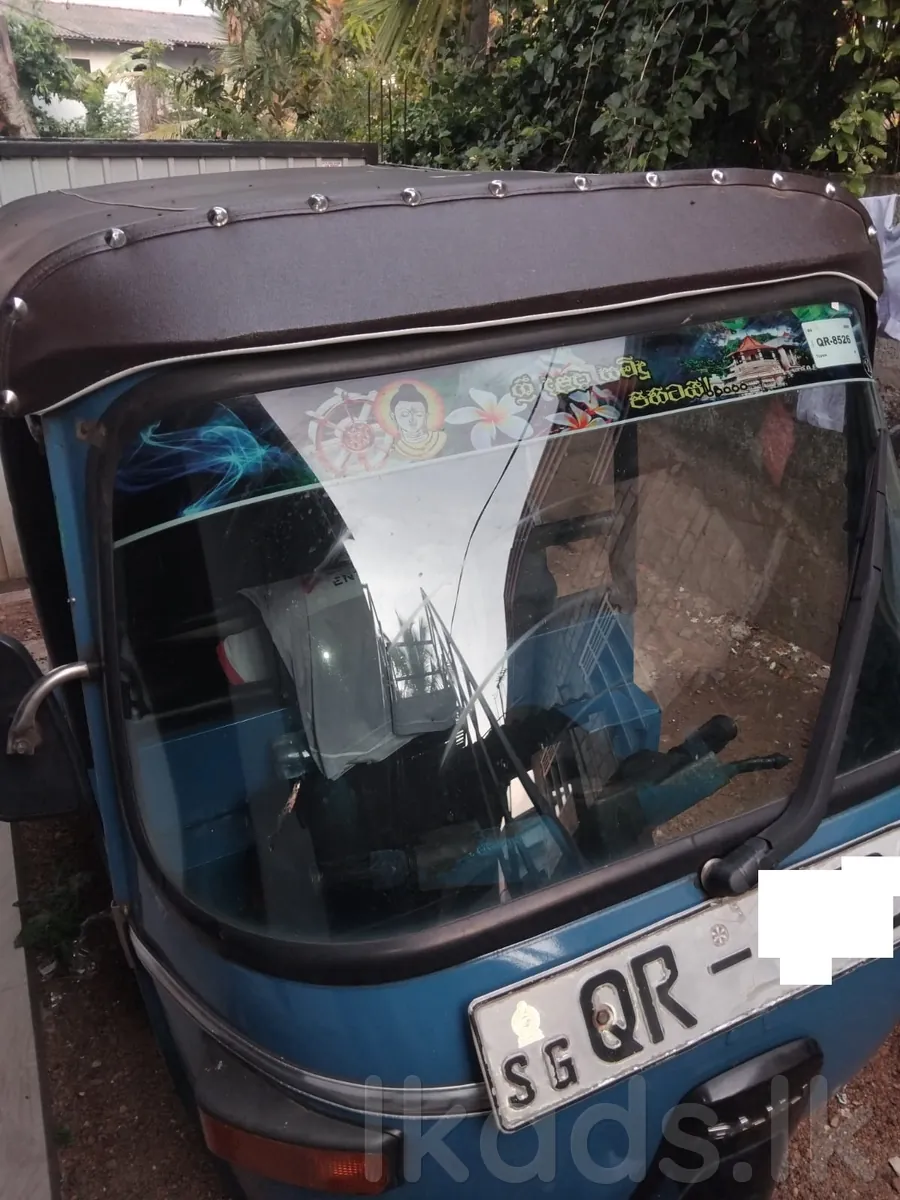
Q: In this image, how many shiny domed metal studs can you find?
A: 13